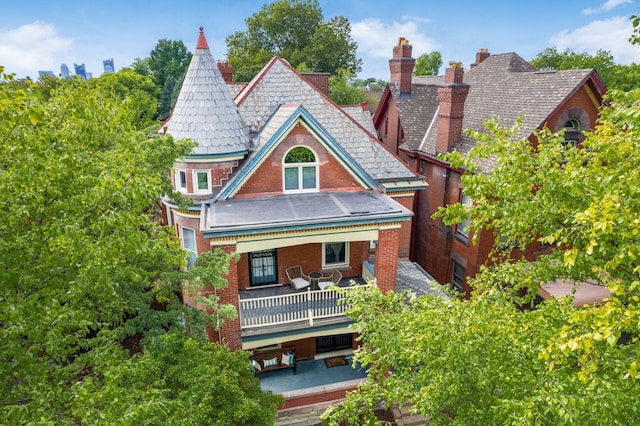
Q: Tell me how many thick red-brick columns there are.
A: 2